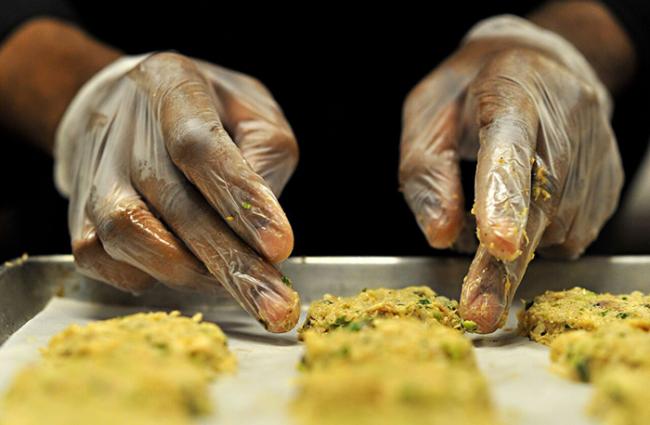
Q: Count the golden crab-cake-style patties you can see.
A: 8